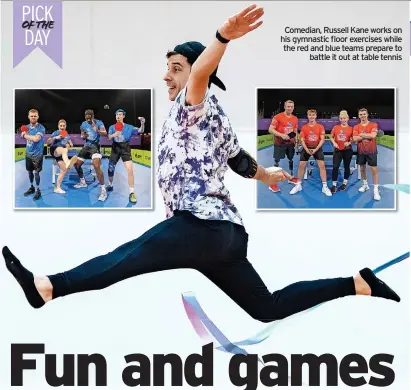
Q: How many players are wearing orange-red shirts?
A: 4